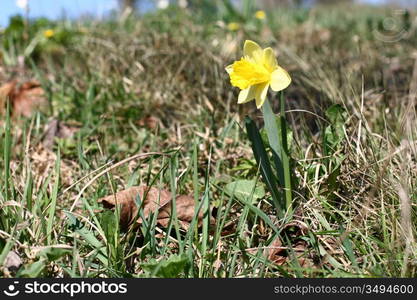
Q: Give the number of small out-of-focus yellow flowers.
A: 3